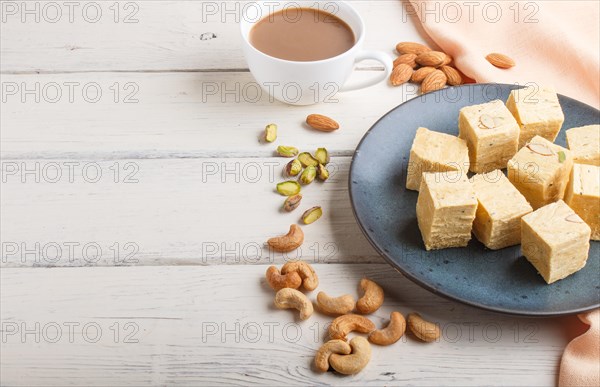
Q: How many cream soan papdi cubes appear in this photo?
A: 9